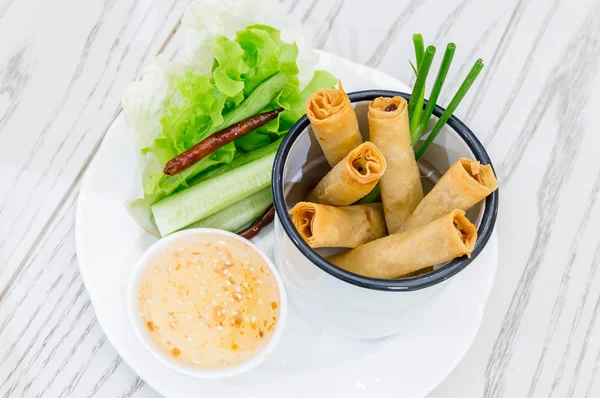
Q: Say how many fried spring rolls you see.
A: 6